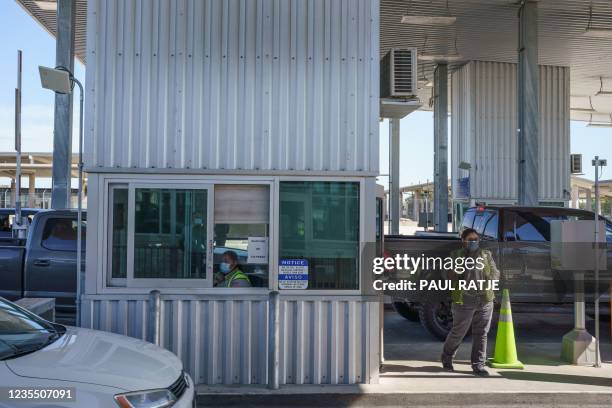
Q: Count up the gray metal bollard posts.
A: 2